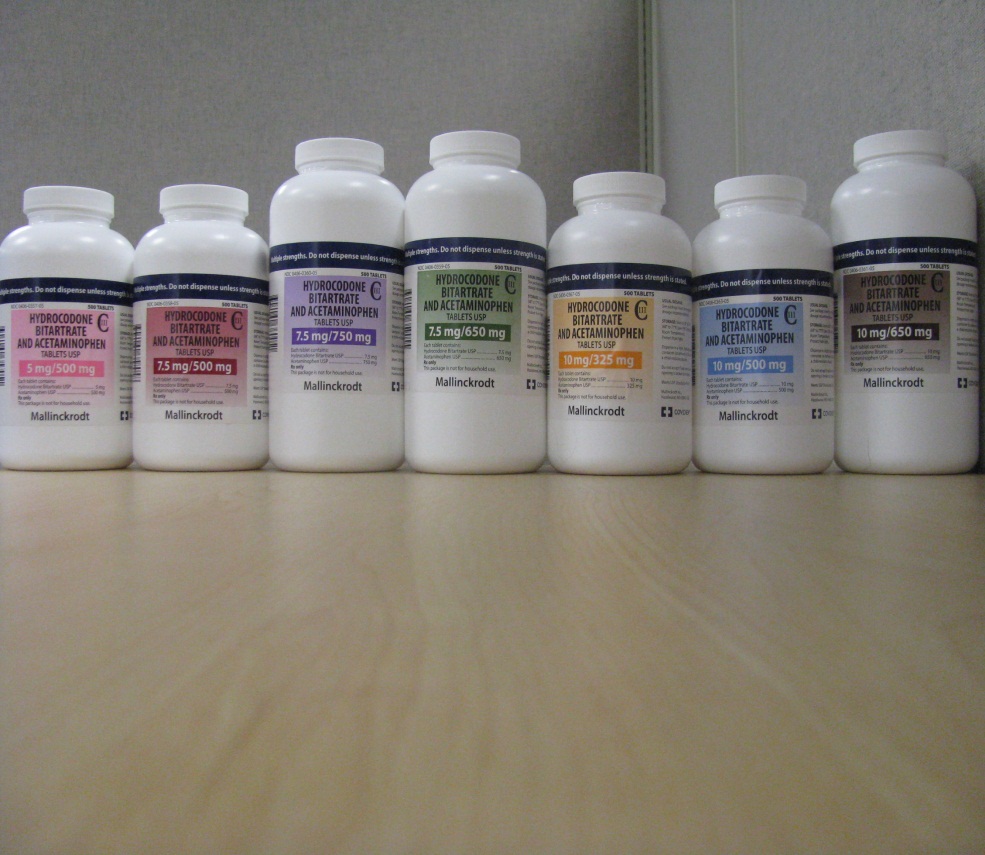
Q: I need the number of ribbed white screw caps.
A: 7